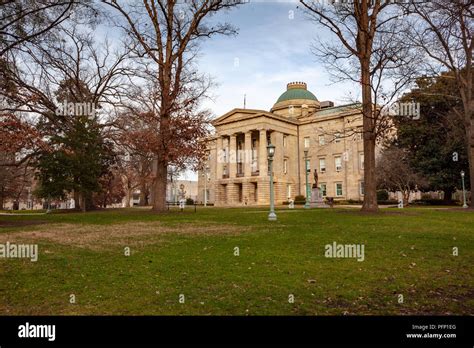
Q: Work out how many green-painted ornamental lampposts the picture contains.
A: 3